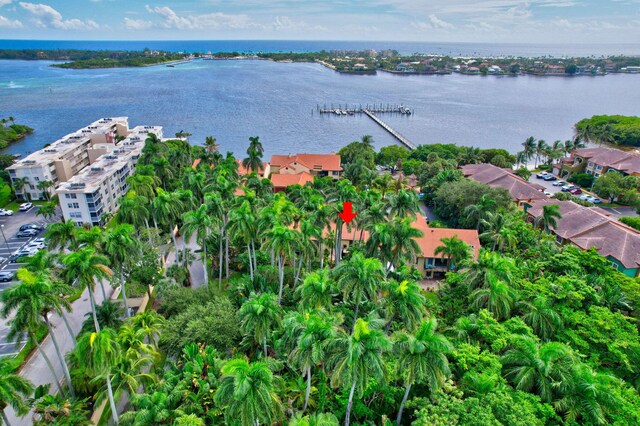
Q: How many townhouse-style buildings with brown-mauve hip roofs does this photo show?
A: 3